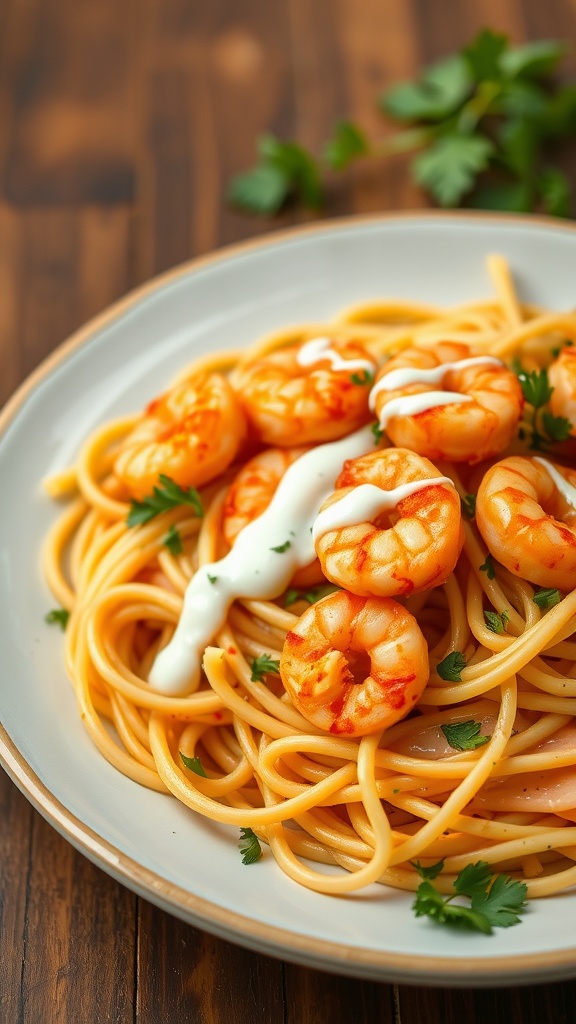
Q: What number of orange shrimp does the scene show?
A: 8